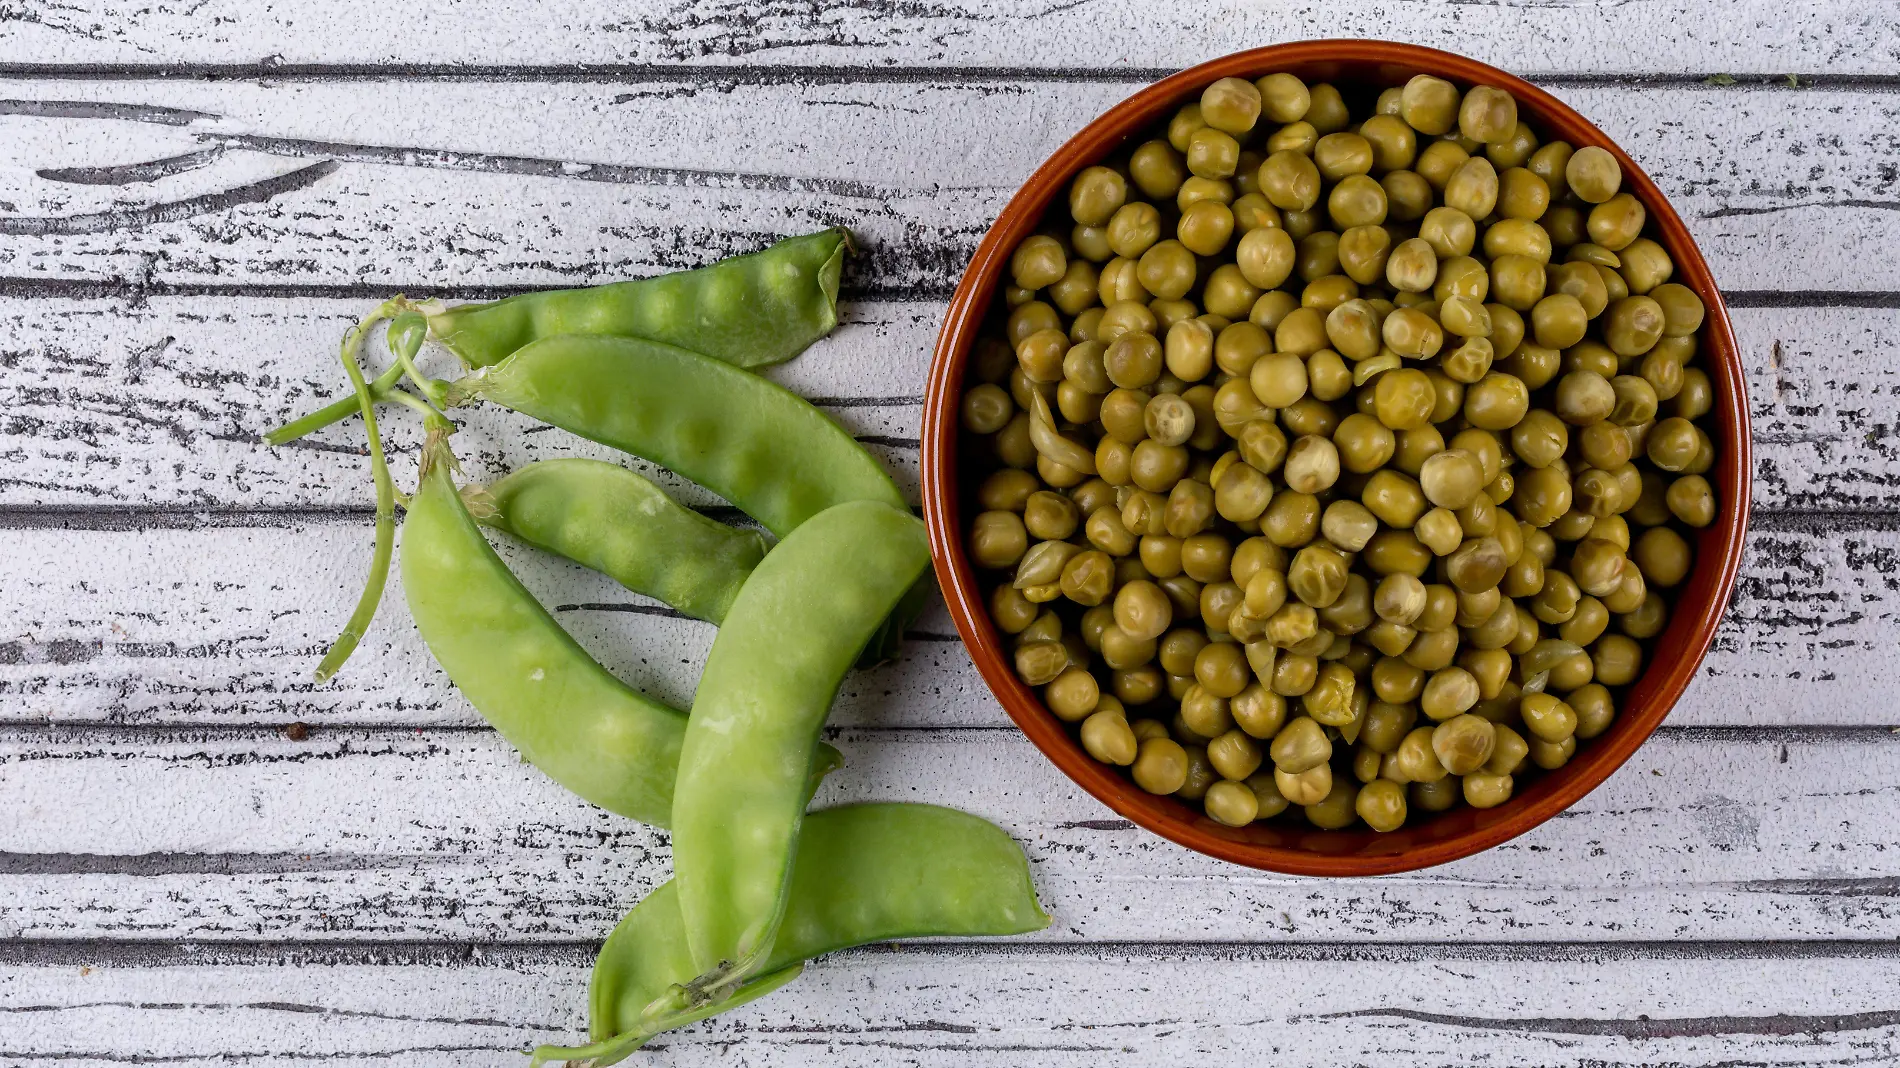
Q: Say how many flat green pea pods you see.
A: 6